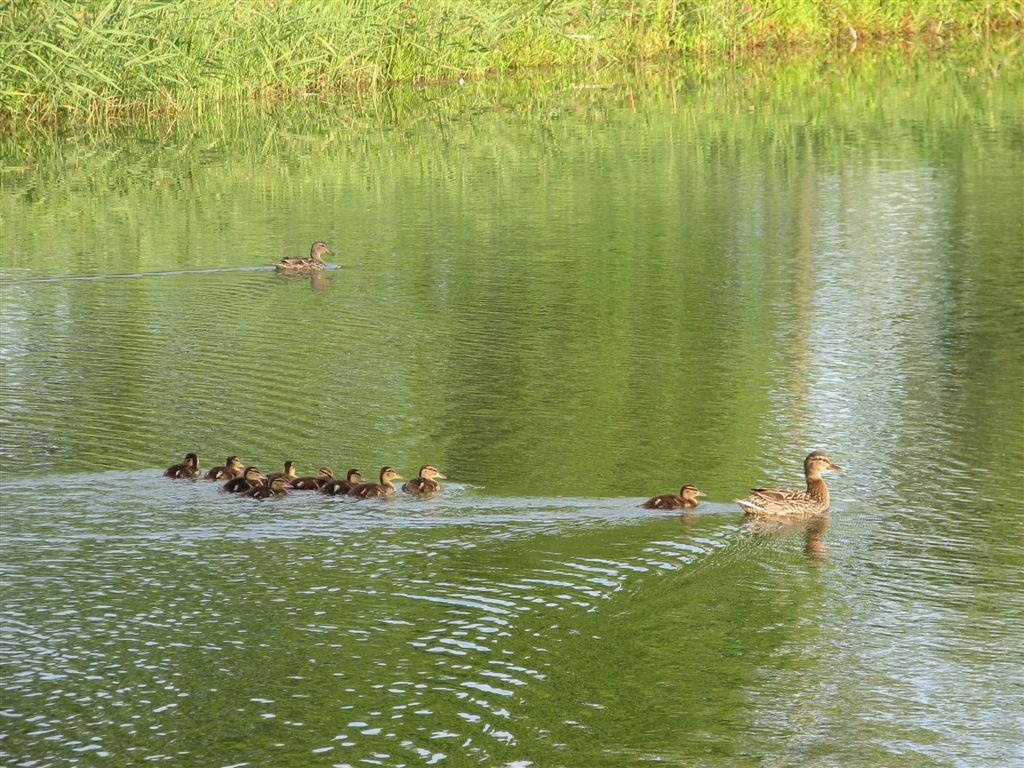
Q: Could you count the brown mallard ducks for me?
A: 12